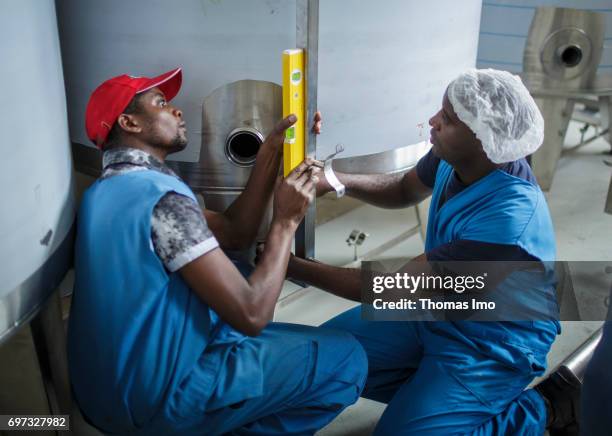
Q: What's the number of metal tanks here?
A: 3